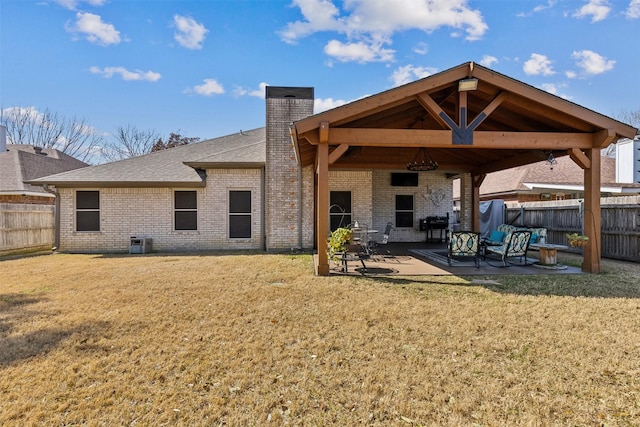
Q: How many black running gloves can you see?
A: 0